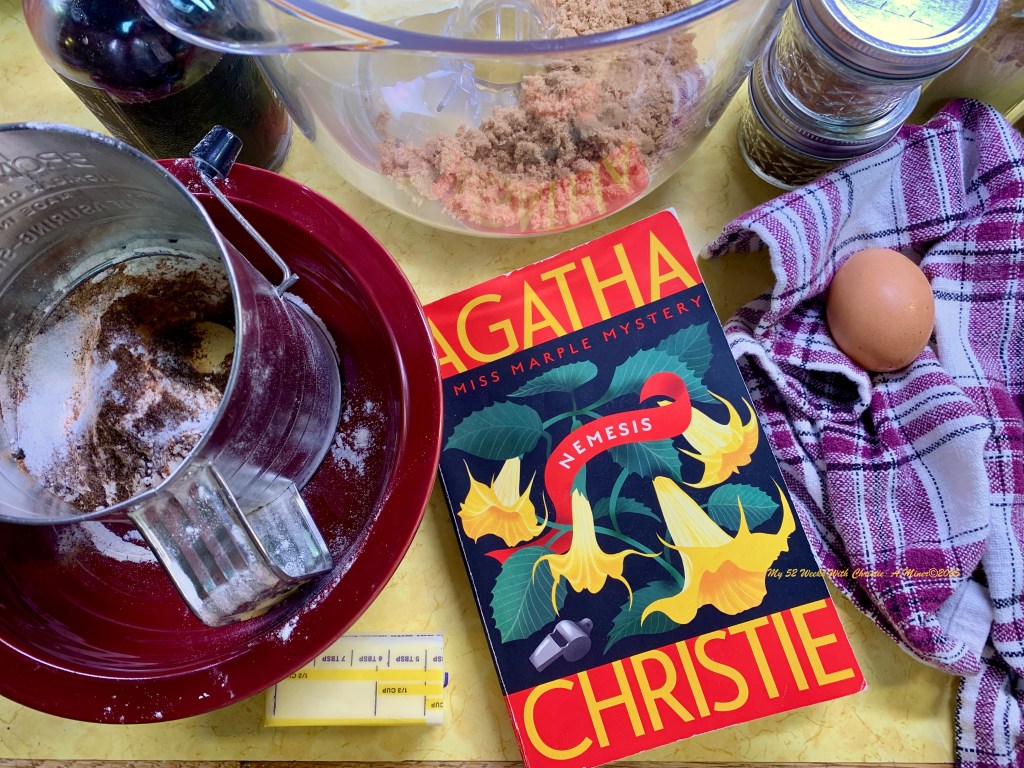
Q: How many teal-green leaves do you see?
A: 9